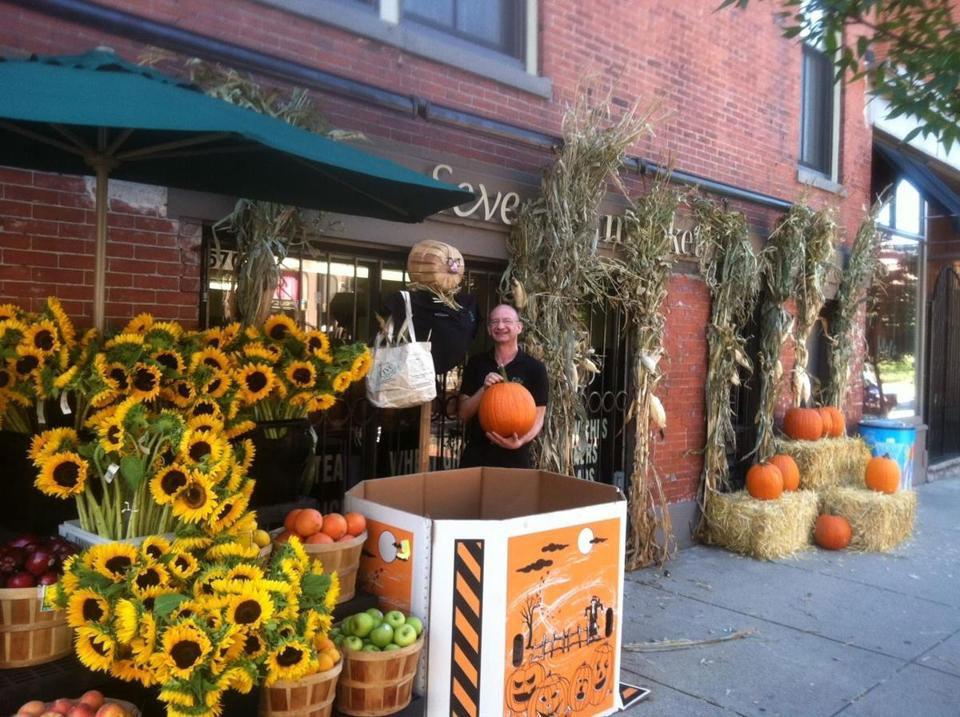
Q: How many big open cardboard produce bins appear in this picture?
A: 1